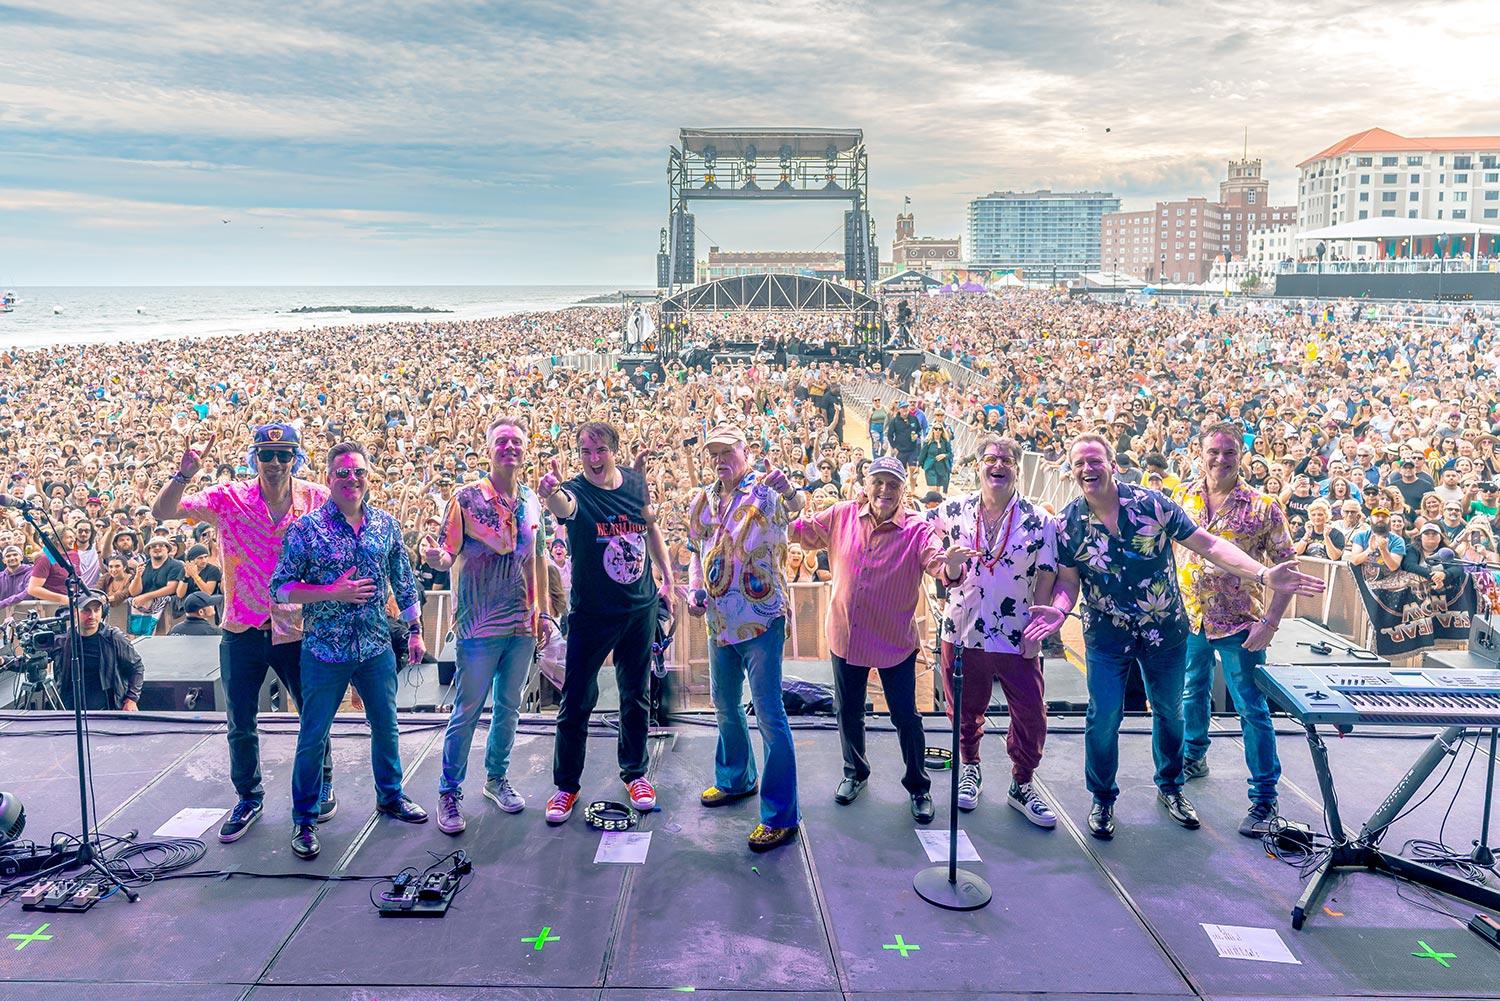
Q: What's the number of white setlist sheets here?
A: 4